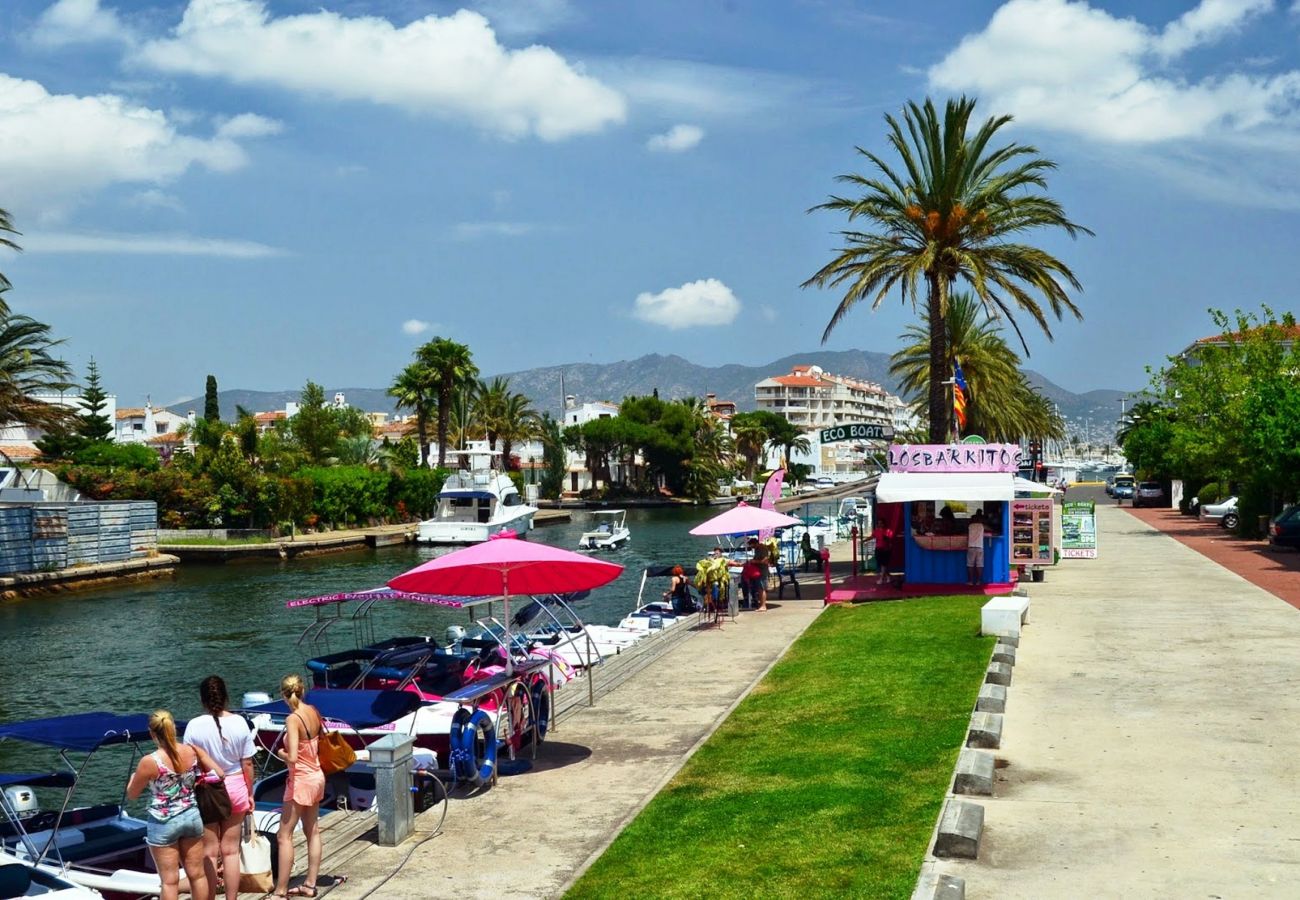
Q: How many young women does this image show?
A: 3